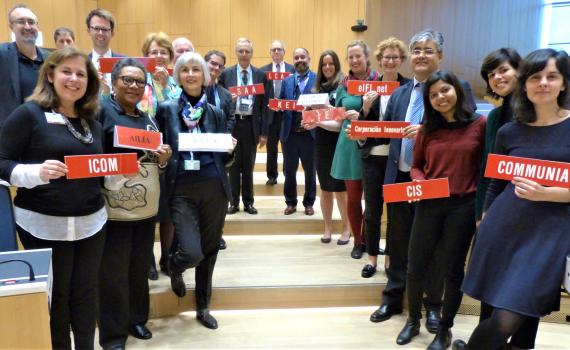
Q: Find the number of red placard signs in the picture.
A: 11